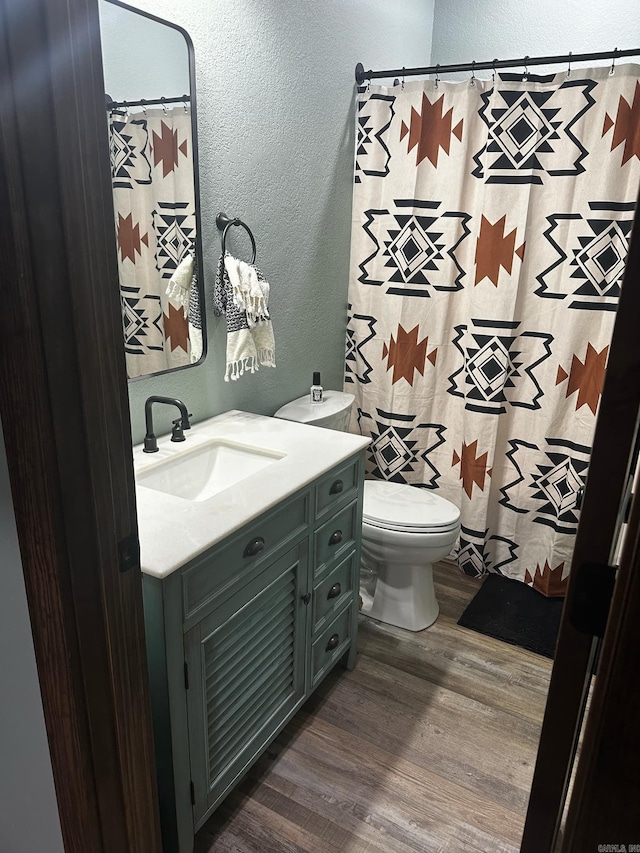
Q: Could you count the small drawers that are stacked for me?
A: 4